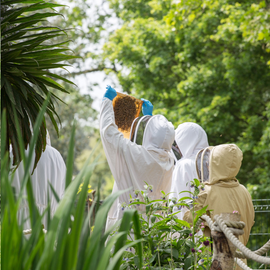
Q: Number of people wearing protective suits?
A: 4